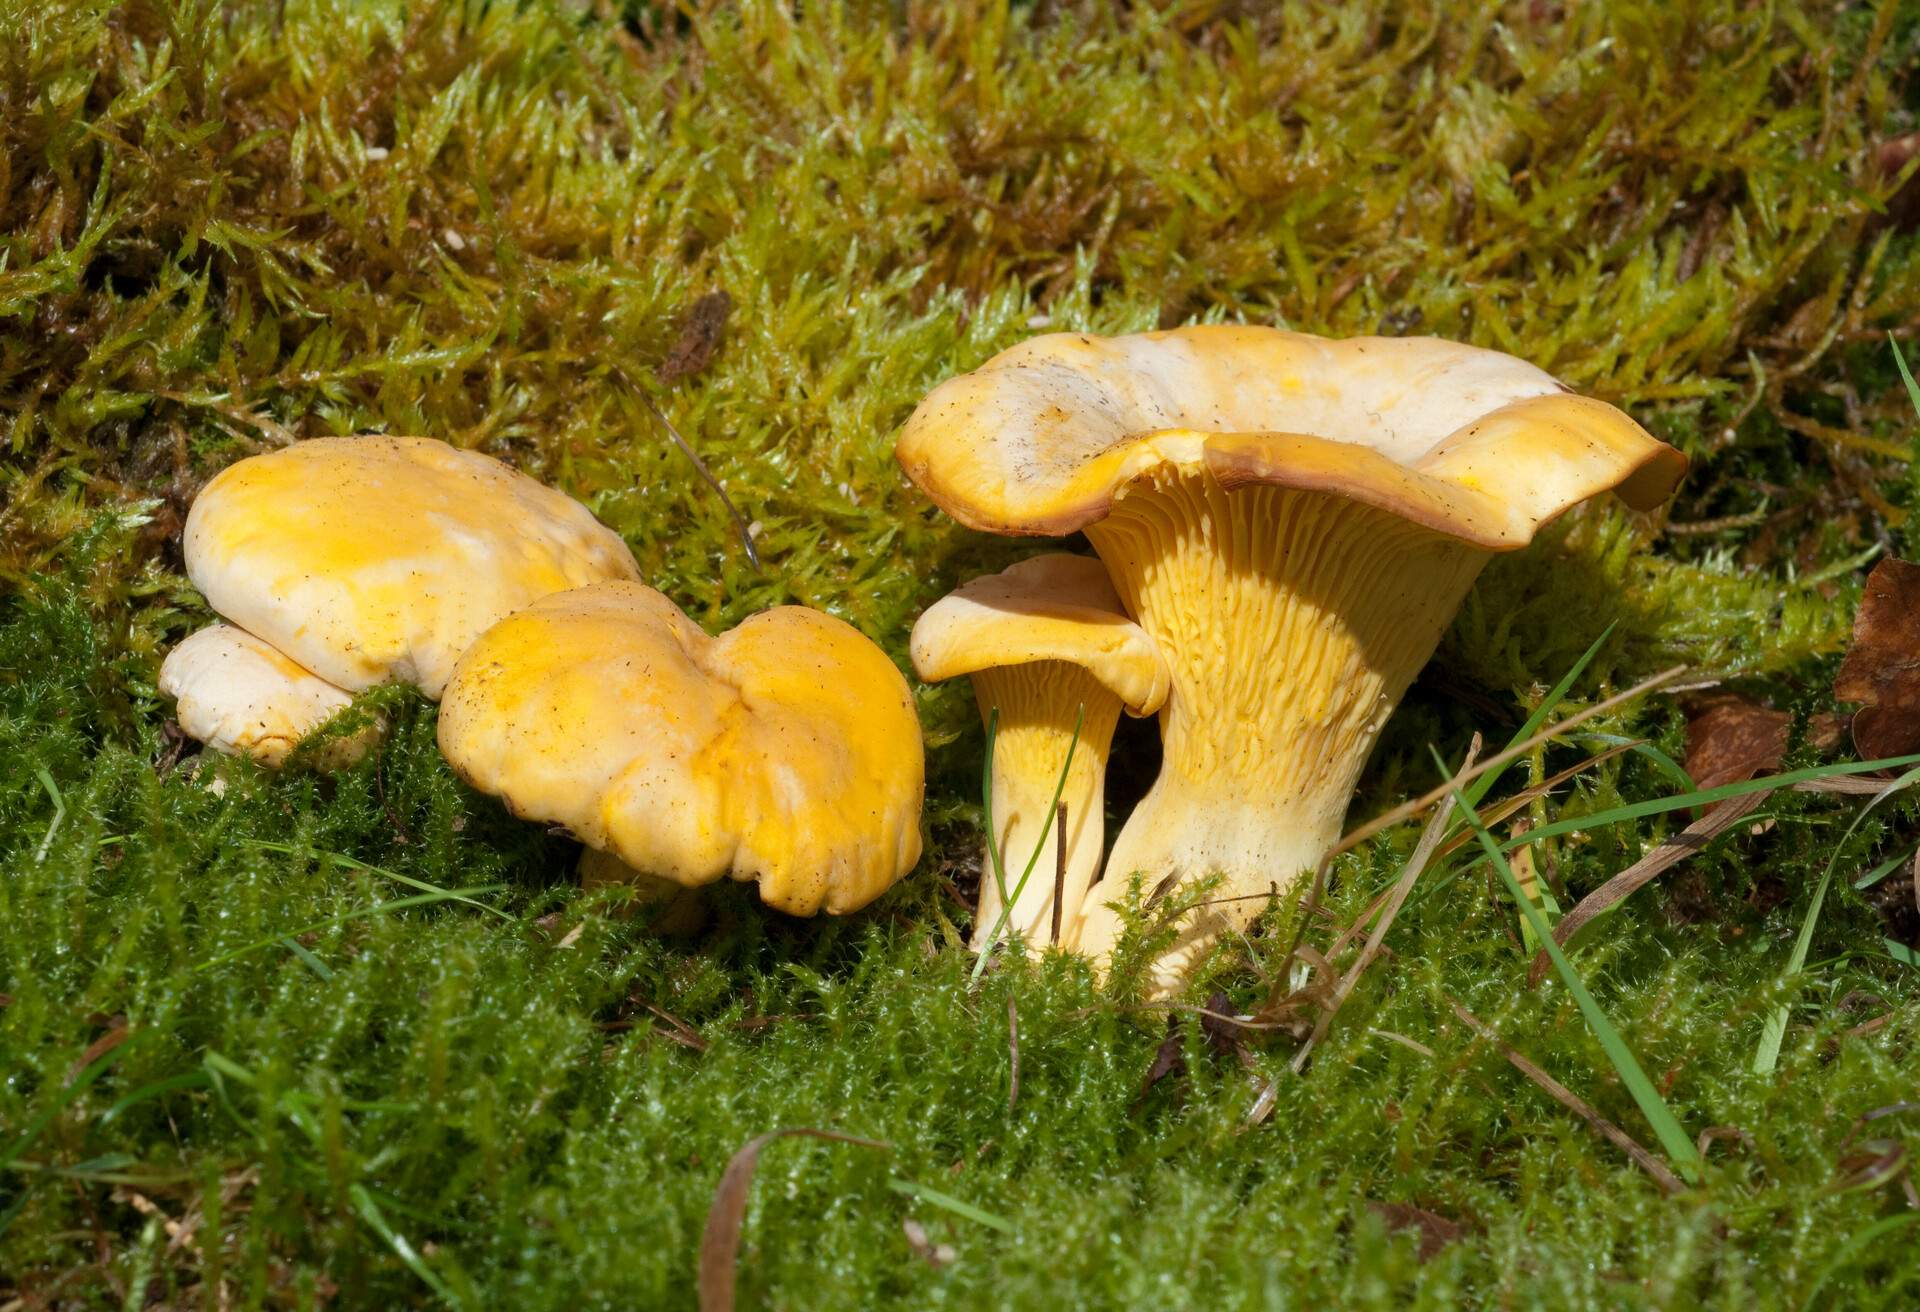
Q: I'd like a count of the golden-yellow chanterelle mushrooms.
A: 5